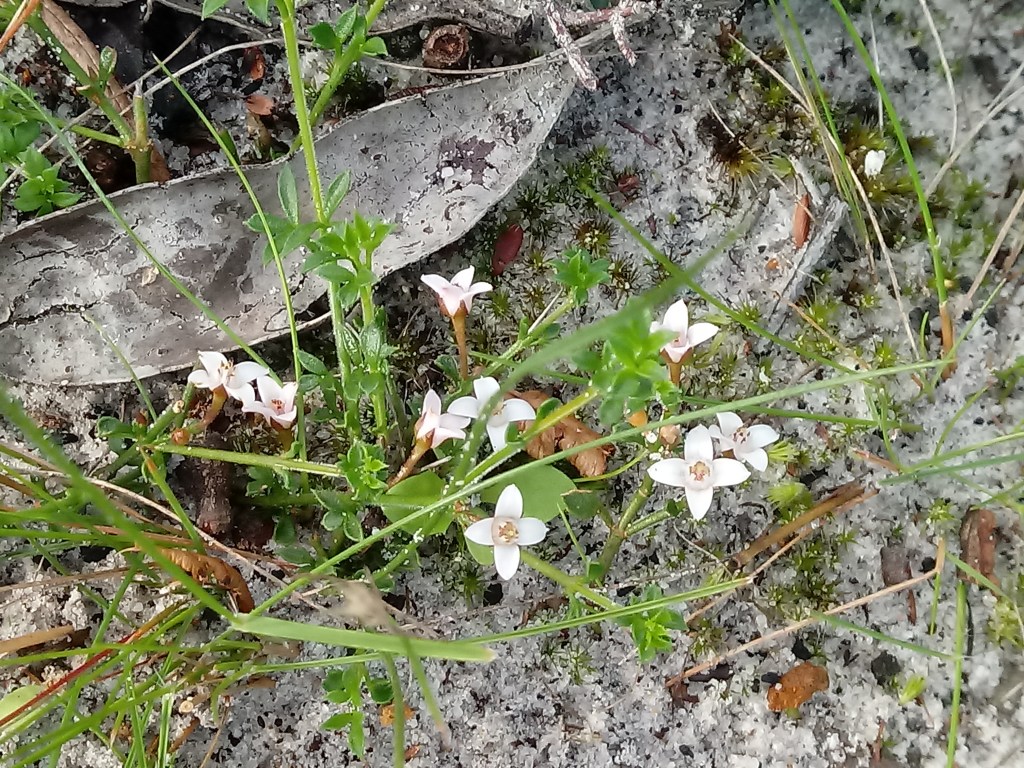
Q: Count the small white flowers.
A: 9